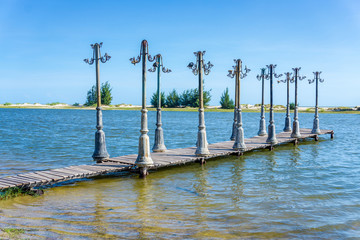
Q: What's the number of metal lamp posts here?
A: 11